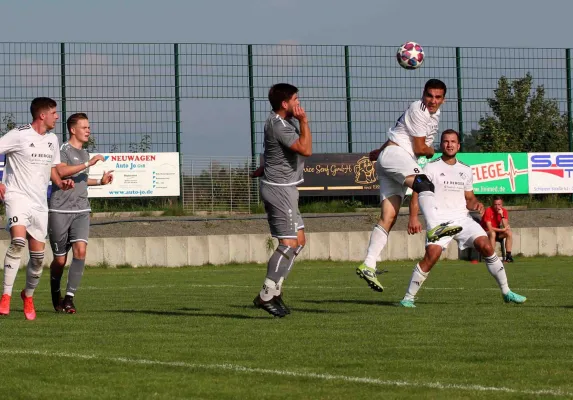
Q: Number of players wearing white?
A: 3